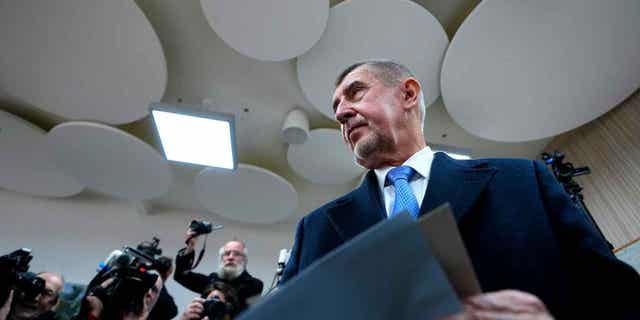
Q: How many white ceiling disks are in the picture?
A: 8